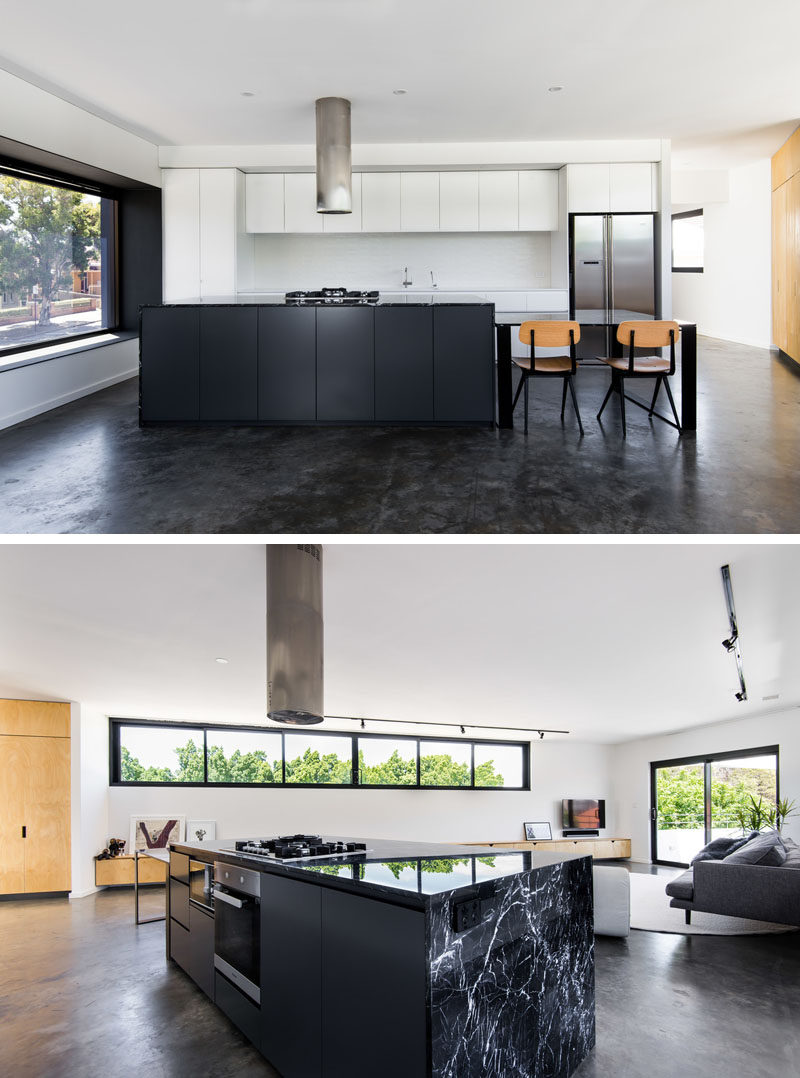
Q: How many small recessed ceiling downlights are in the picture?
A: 4